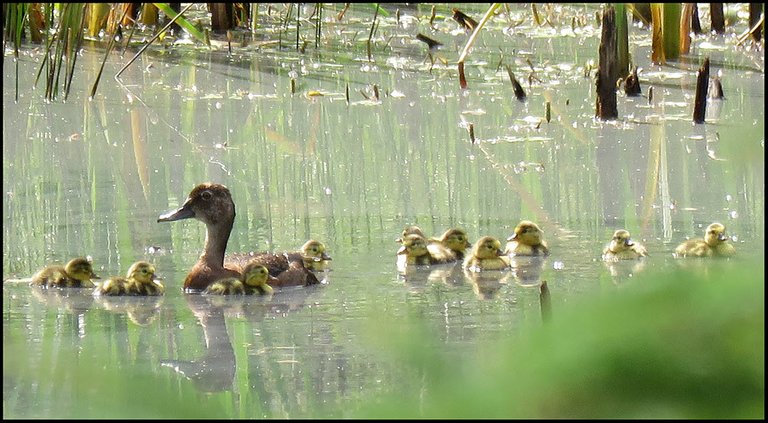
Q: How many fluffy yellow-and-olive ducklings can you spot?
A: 11